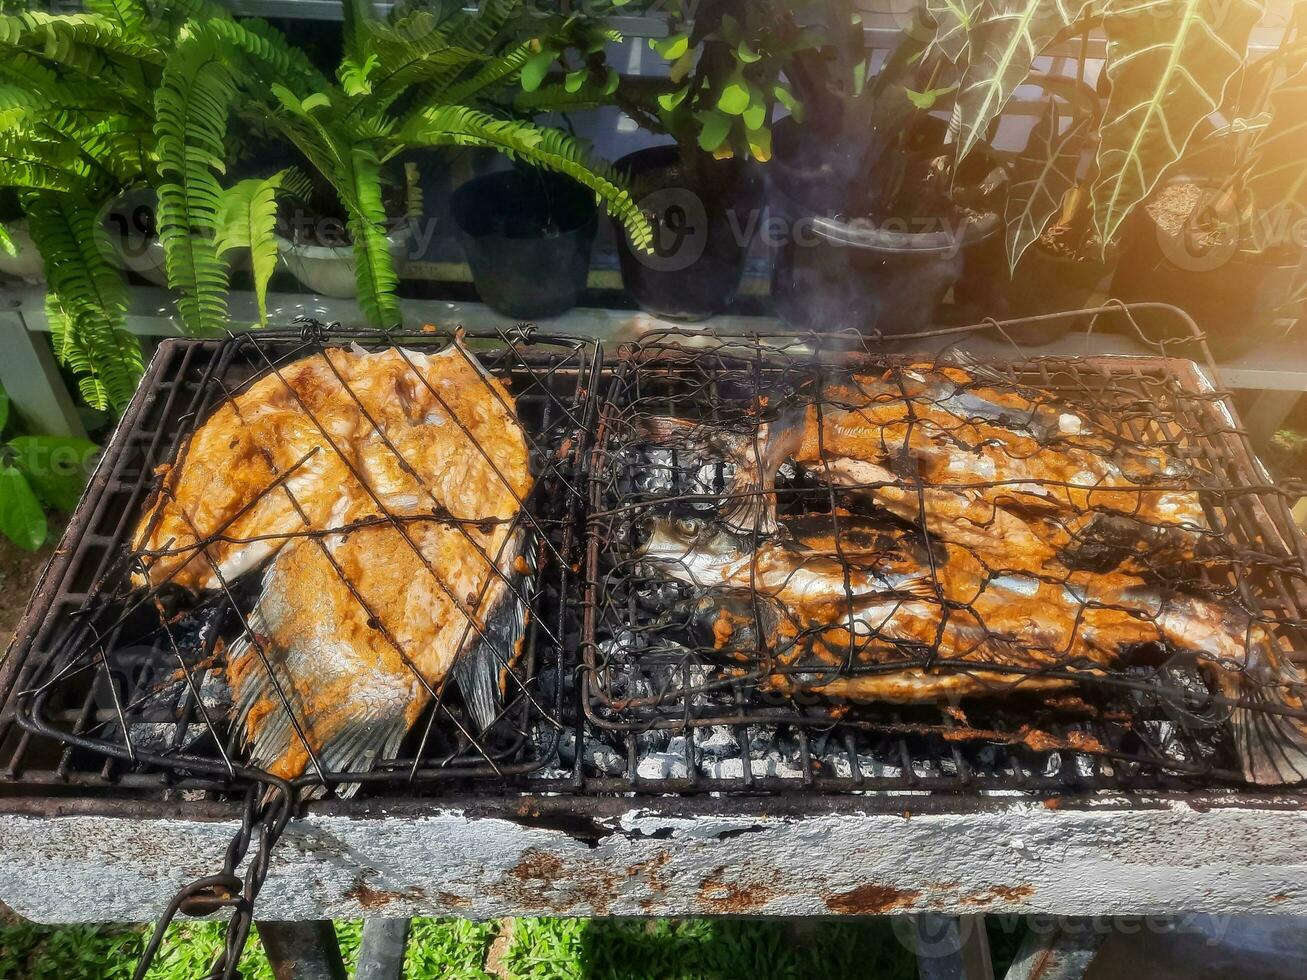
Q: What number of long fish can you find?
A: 2